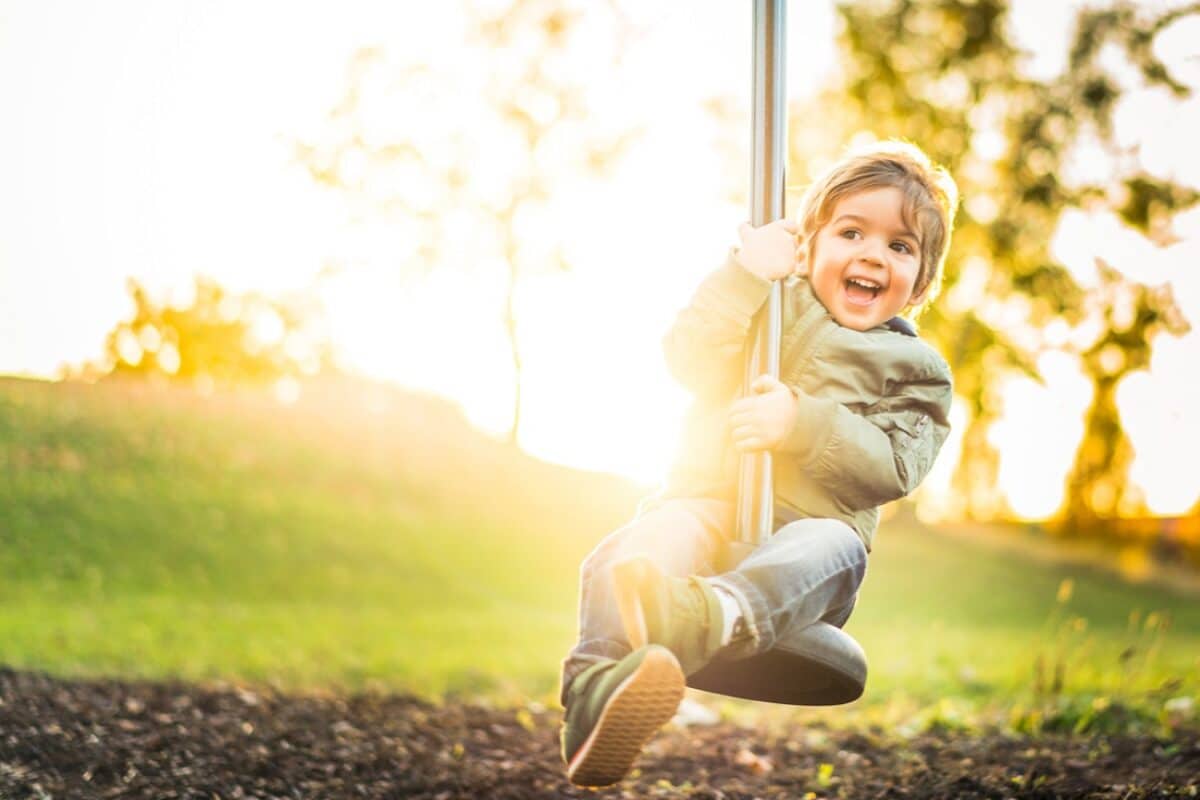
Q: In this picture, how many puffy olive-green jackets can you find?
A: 1